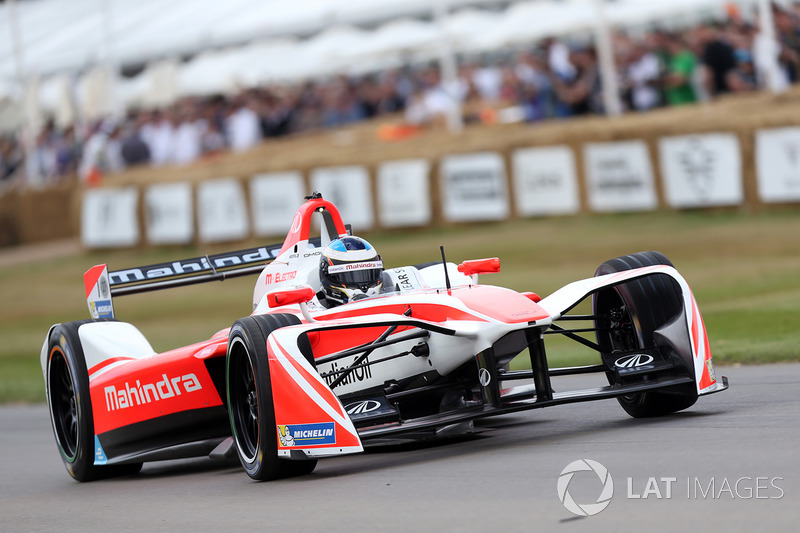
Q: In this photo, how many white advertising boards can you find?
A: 11